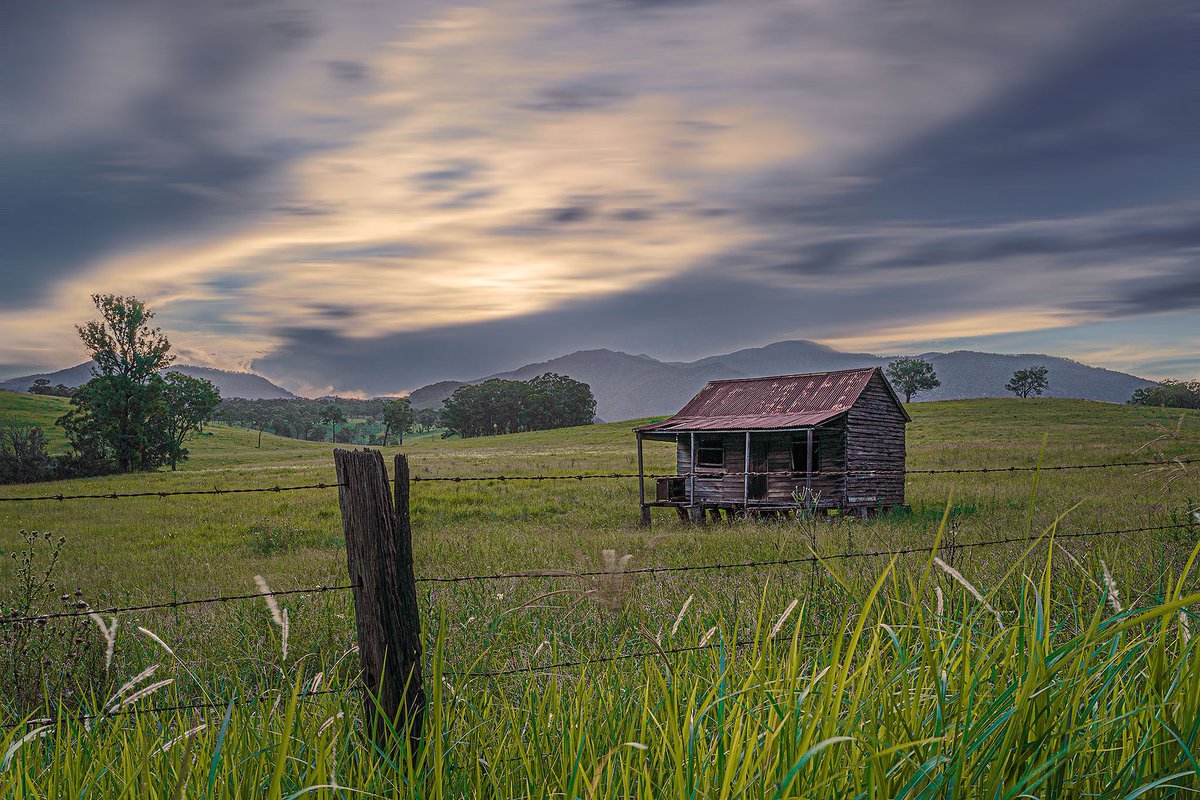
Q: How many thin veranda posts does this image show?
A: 4